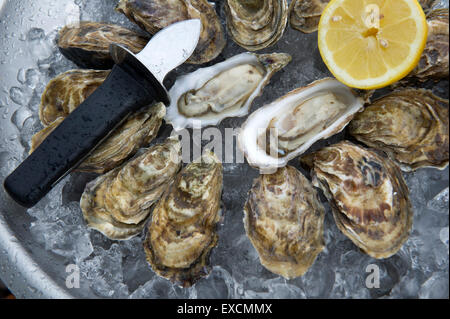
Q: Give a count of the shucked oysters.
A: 2